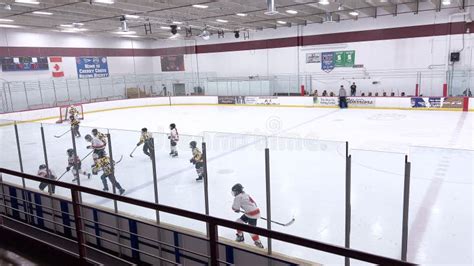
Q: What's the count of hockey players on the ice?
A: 11